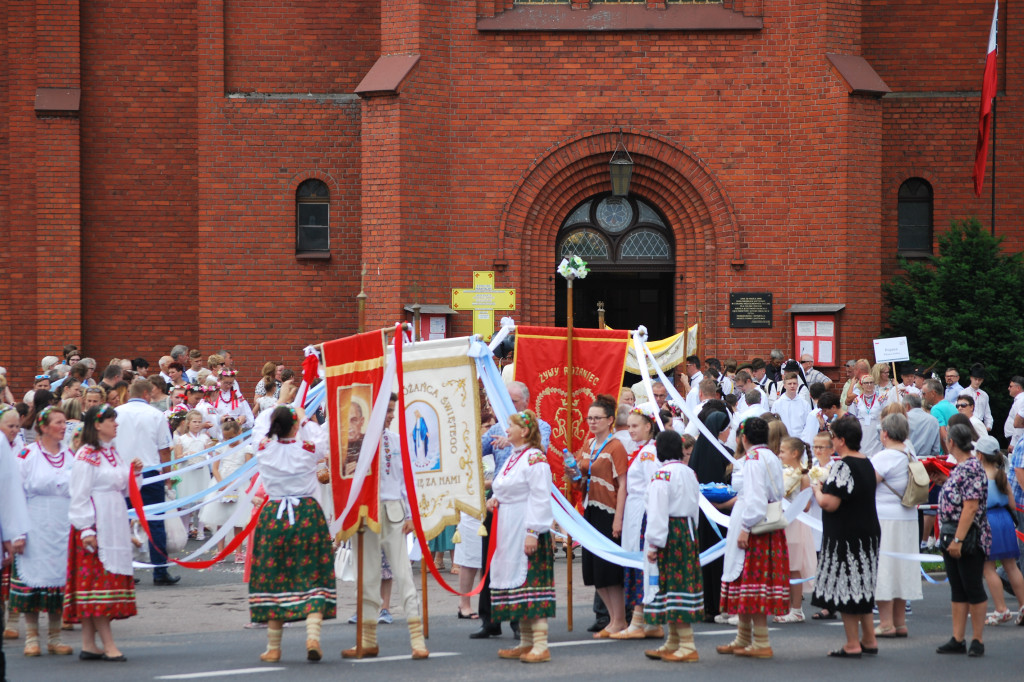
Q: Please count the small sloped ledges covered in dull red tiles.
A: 3